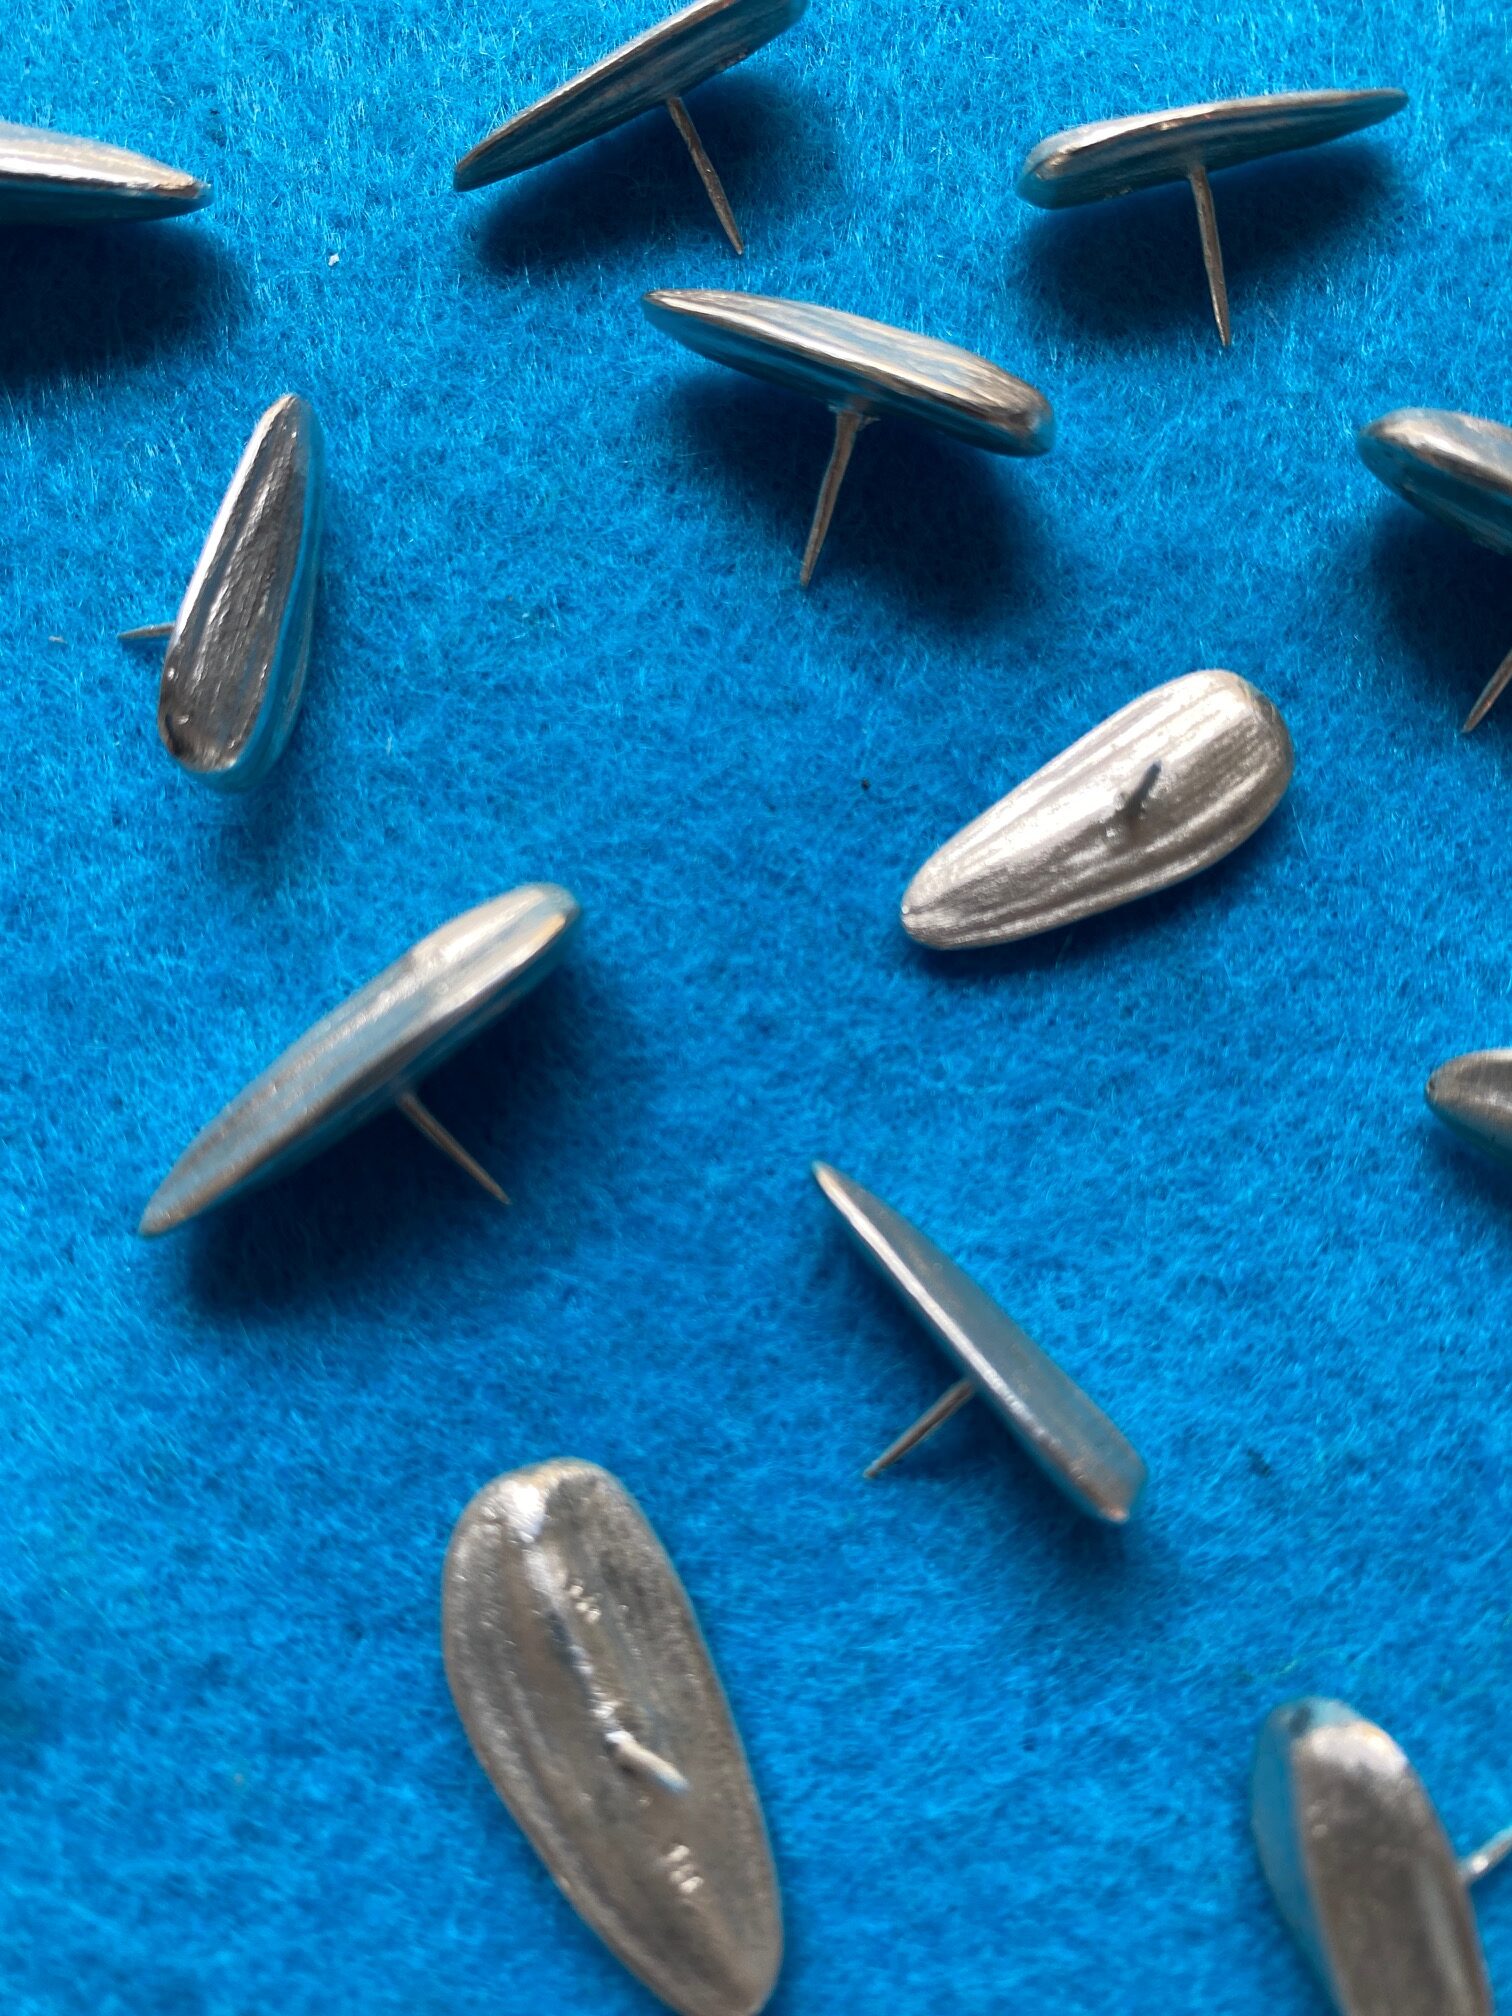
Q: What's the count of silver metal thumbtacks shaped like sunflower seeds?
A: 12